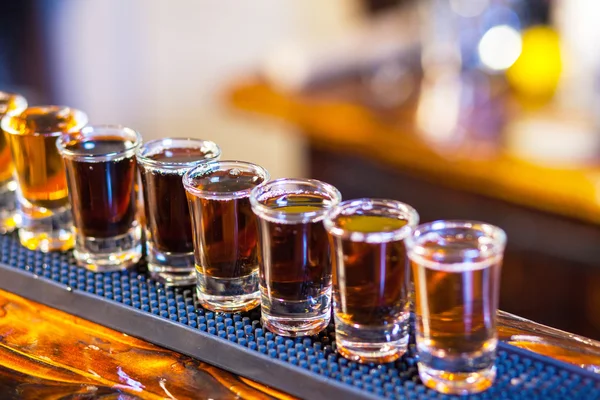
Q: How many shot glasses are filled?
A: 8